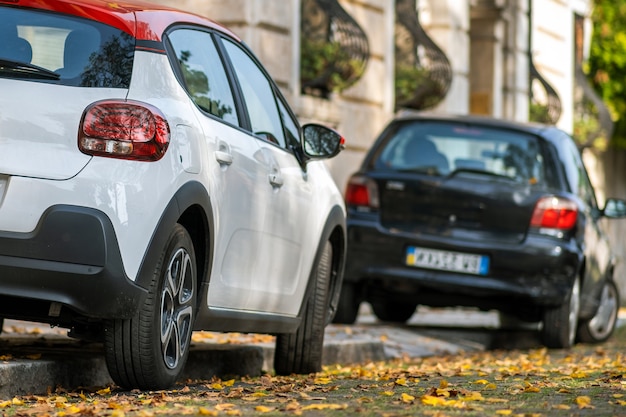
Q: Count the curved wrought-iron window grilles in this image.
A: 4